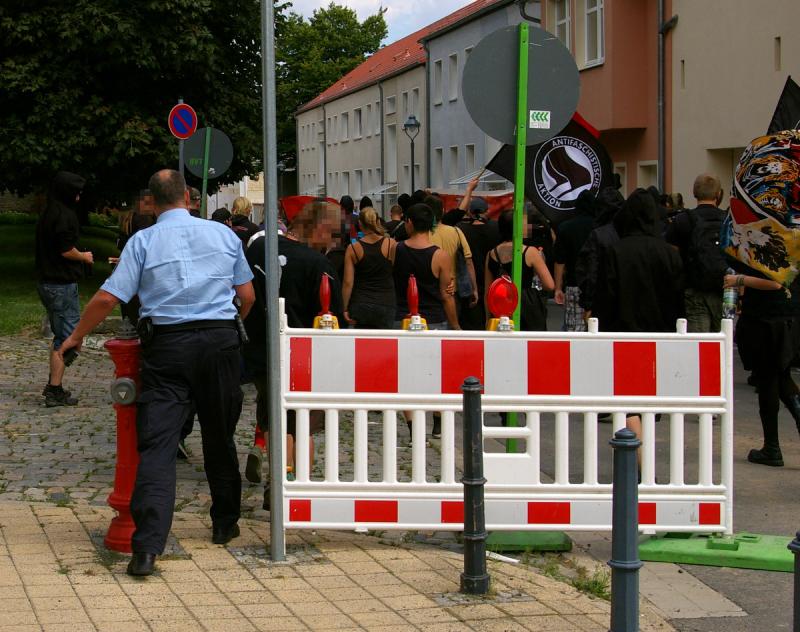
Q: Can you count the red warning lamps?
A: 3